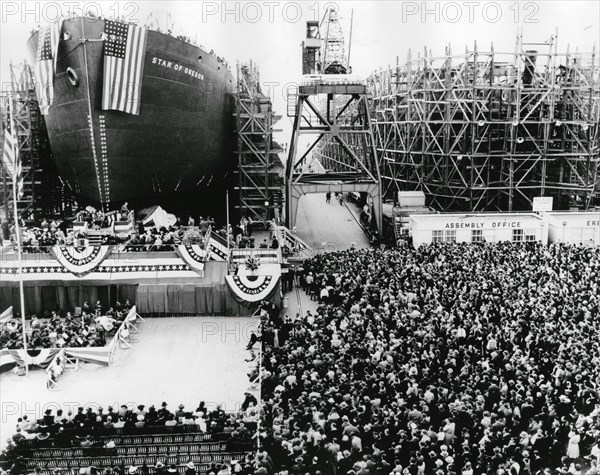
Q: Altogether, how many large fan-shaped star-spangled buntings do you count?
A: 3